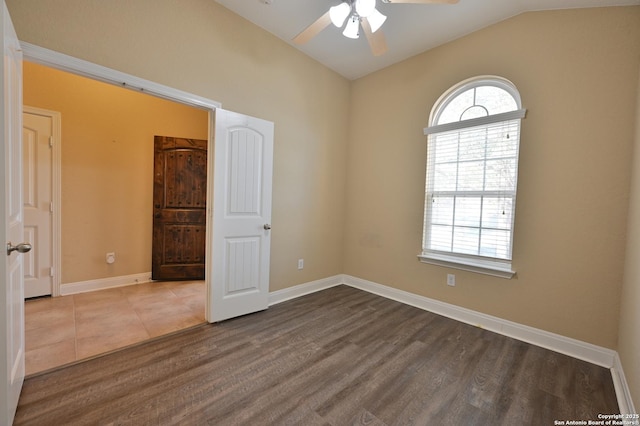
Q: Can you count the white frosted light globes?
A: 4